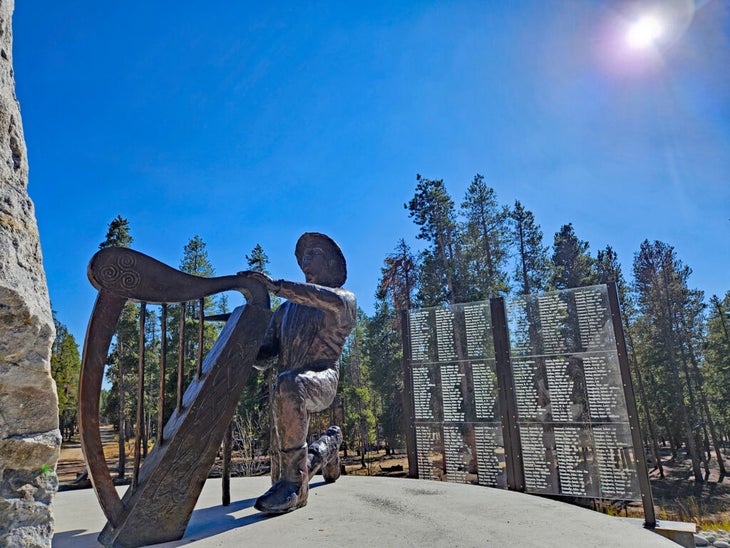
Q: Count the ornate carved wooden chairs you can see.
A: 0